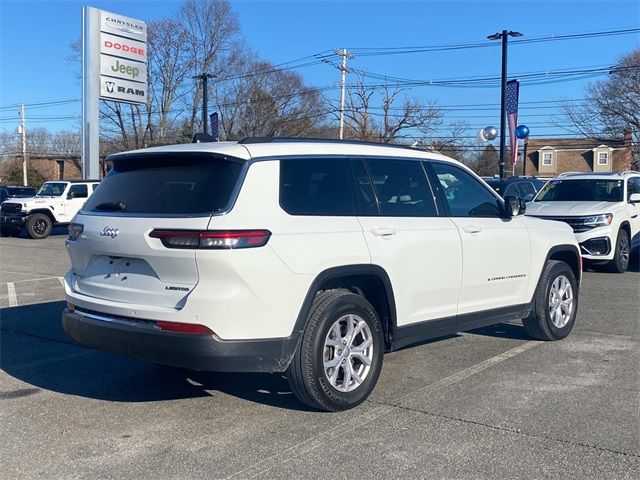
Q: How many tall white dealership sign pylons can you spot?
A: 1